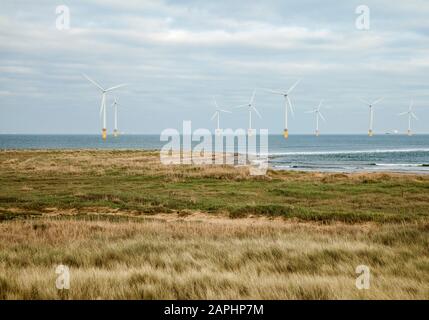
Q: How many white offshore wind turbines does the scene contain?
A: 8